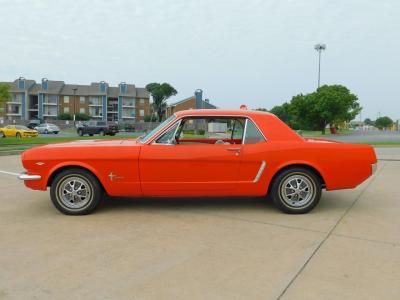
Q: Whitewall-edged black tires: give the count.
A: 2